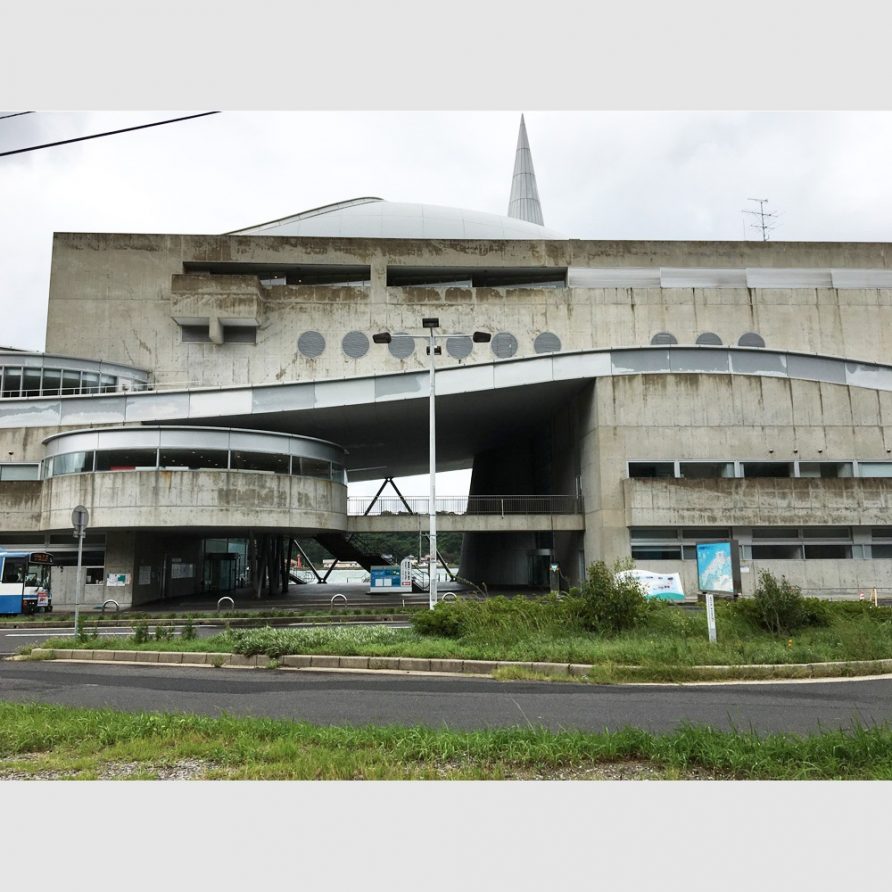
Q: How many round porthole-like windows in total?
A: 9